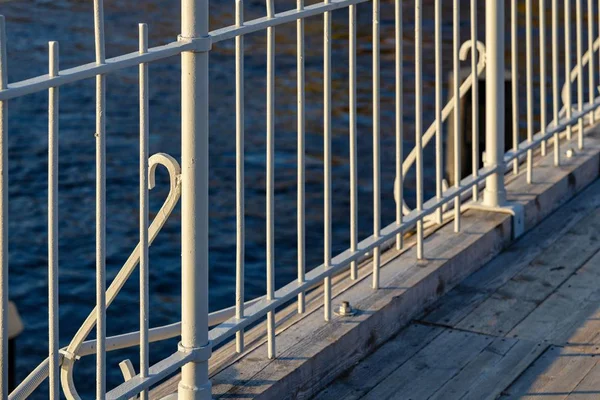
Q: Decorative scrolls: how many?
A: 3